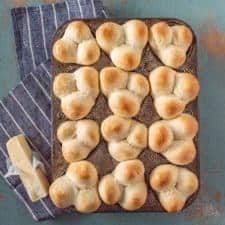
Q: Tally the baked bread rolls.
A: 12